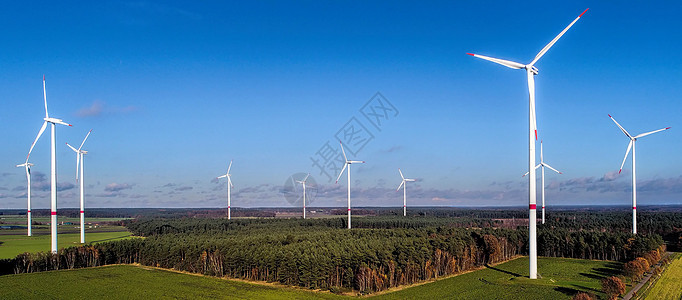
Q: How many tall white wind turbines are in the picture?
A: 10